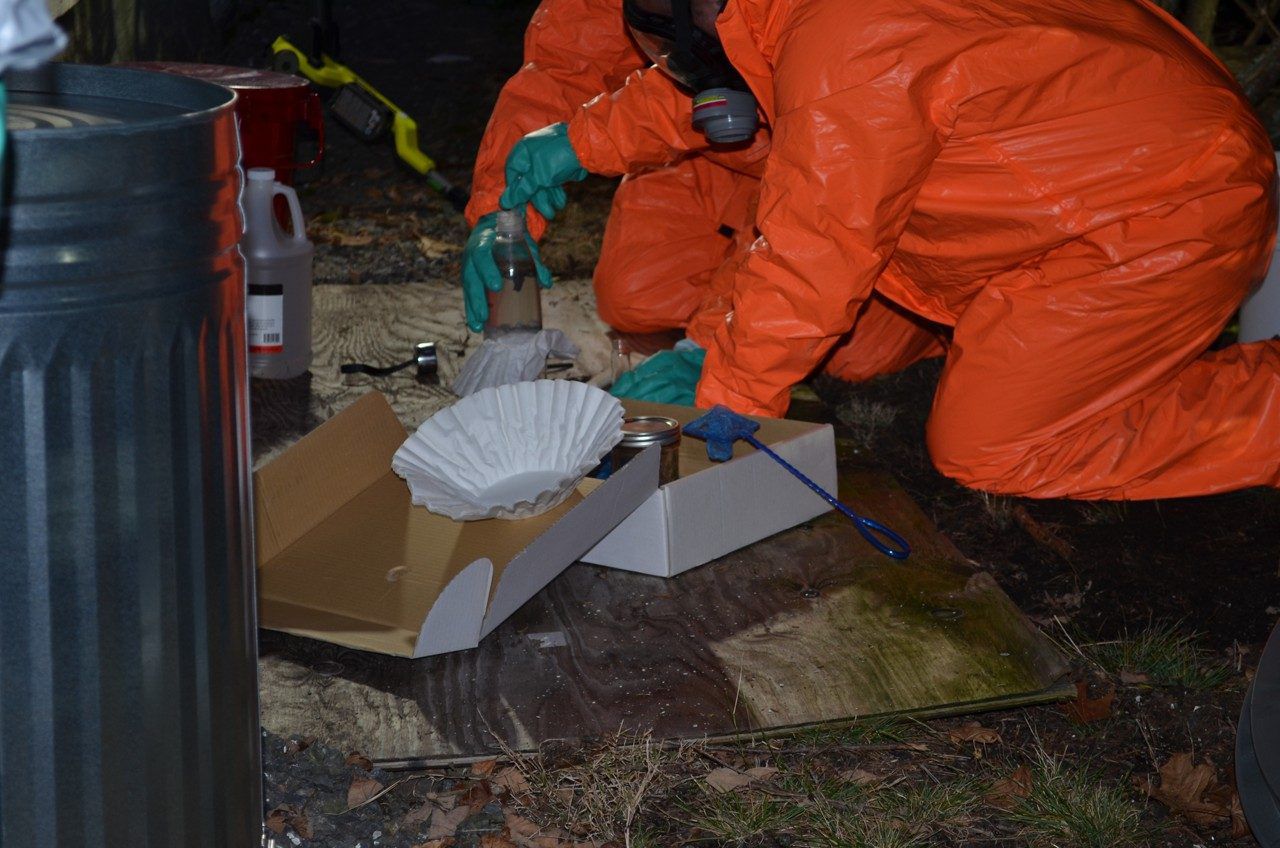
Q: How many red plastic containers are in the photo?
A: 1